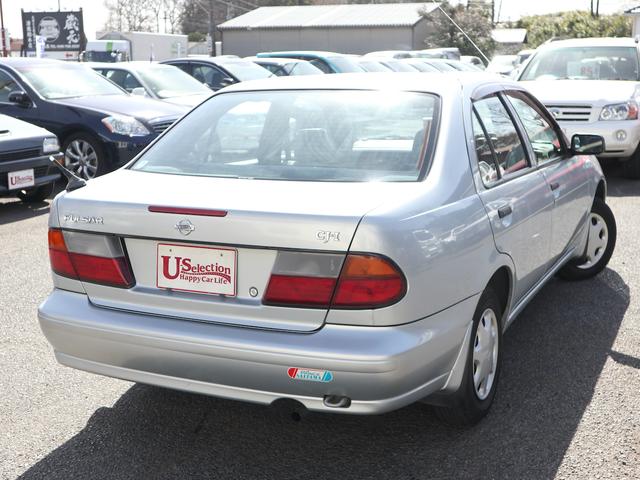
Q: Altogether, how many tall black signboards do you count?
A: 1